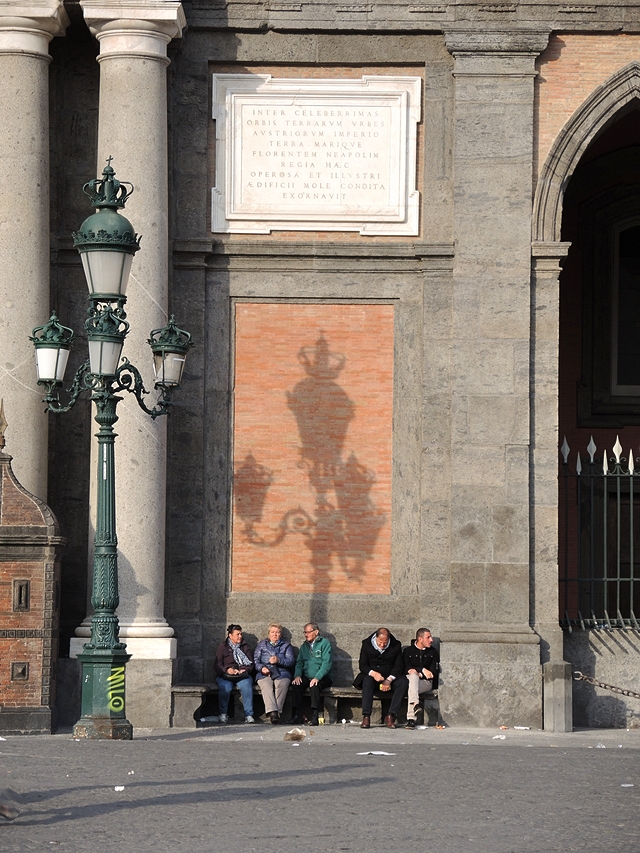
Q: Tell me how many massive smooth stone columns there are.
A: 2